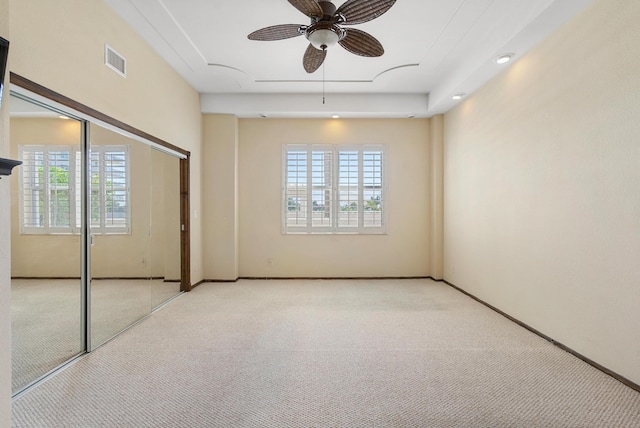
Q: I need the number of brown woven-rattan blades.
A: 5